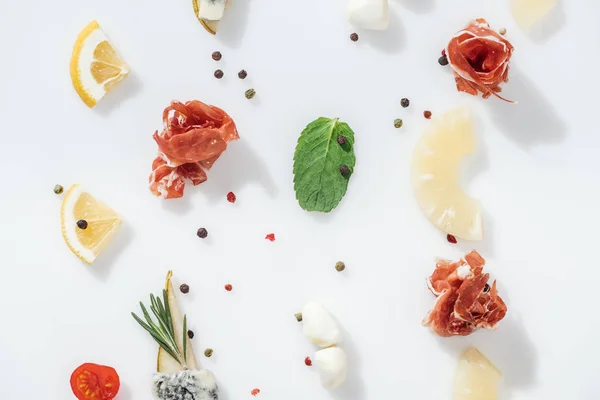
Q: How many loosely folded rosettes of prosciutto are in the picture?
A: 3